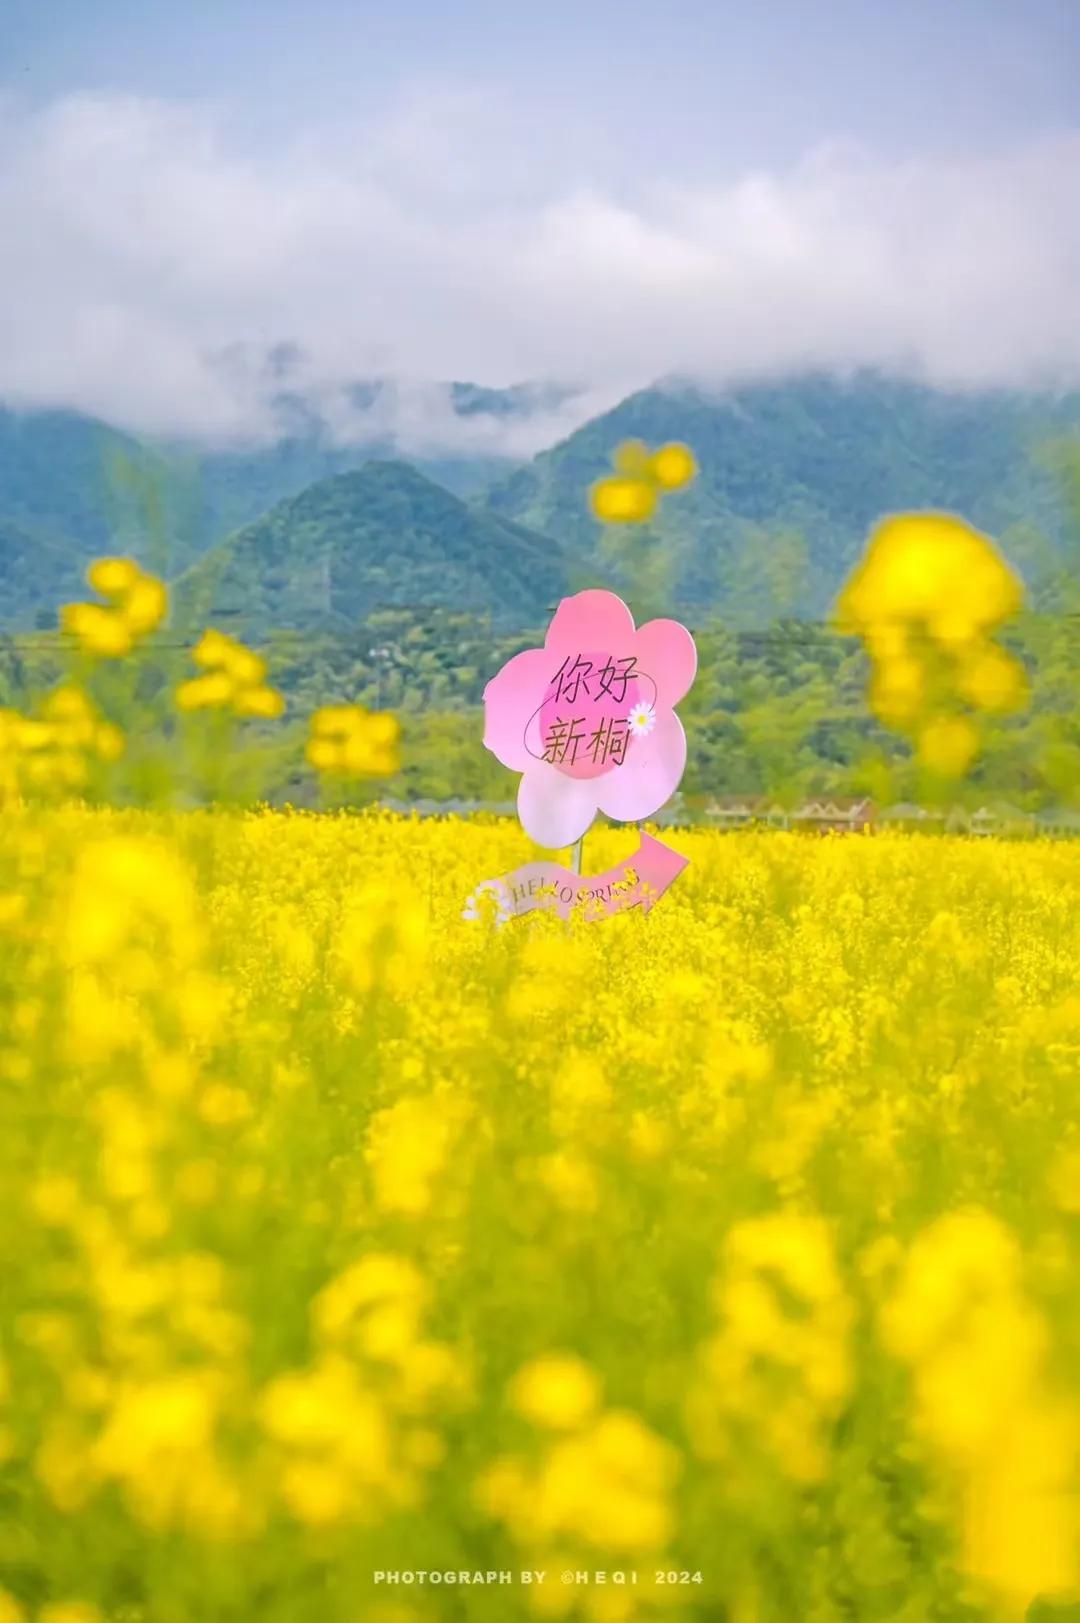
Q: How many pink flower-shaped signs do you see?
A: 1